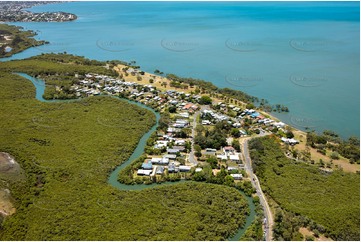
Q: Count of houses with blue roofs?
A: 2